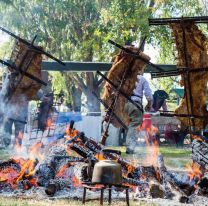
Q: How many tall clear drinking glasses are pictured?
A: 0